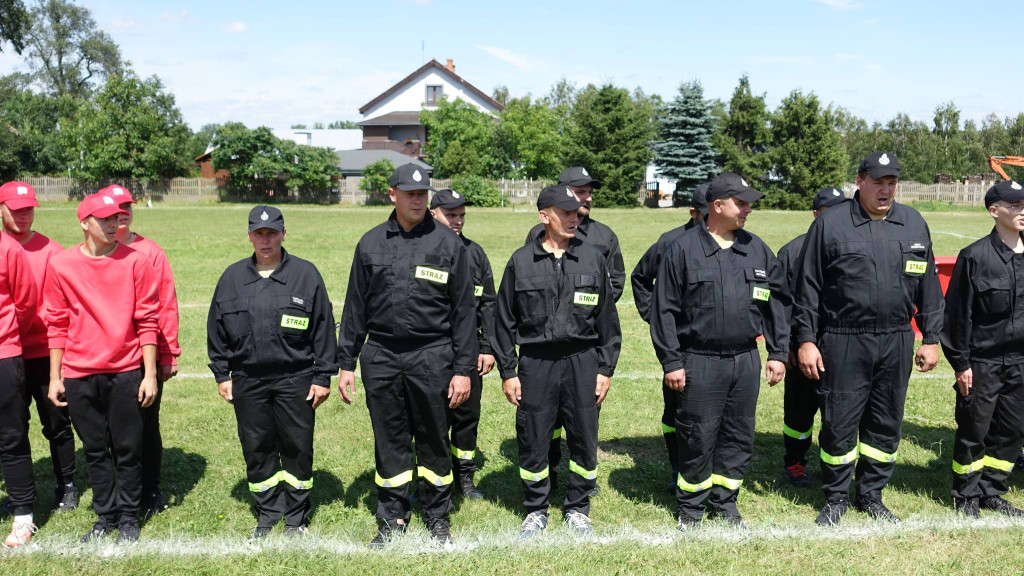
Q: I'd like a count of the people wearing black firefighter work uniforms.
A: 10